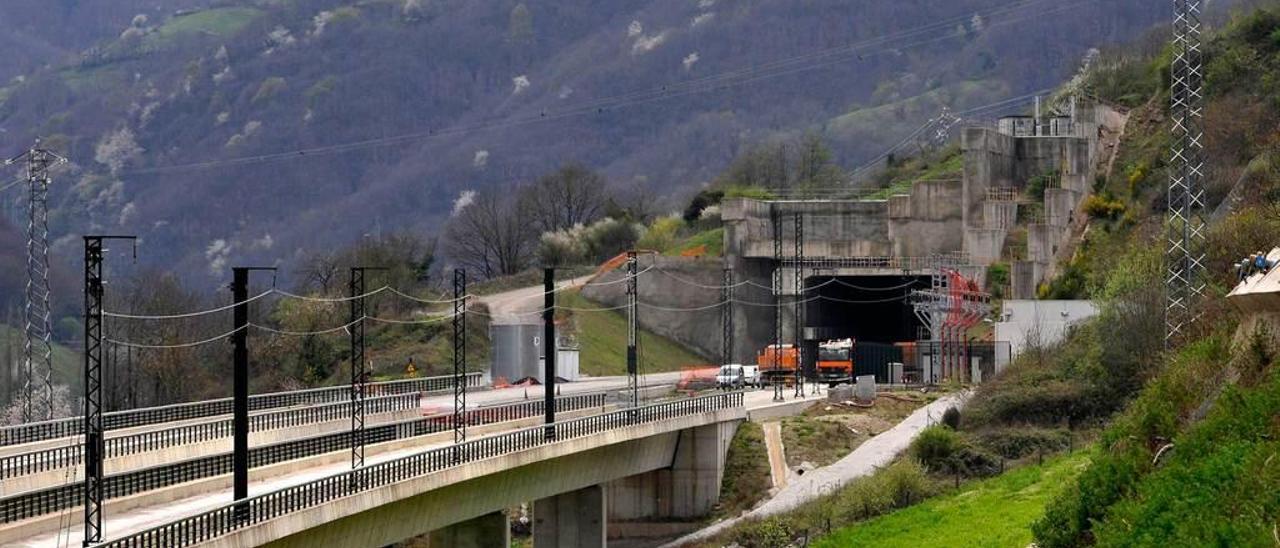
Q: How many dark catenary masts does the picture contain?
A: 9